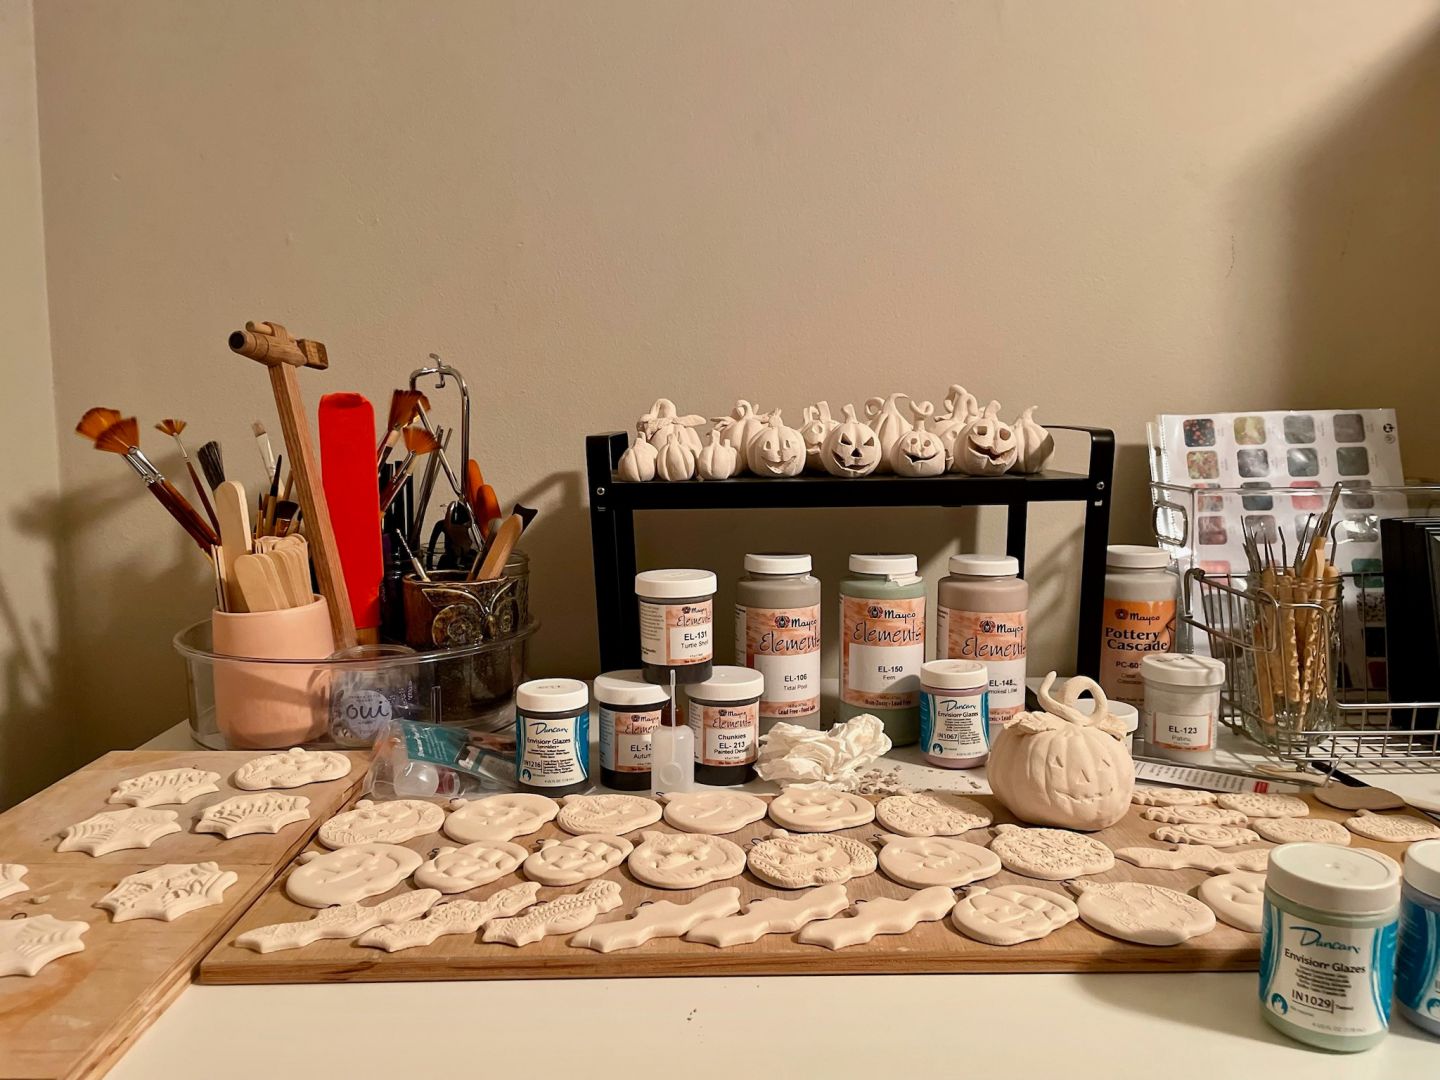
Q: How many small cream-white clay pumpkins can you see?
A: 13